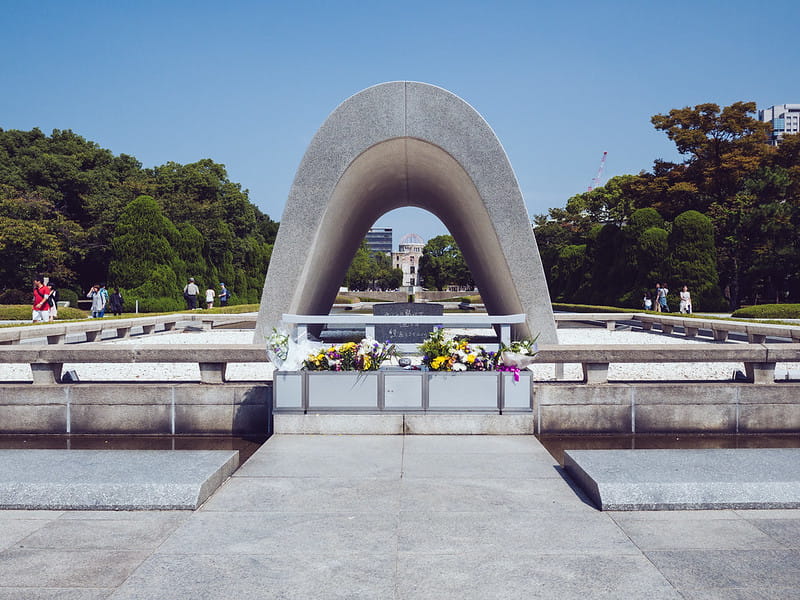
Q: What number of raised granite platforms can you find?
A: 2